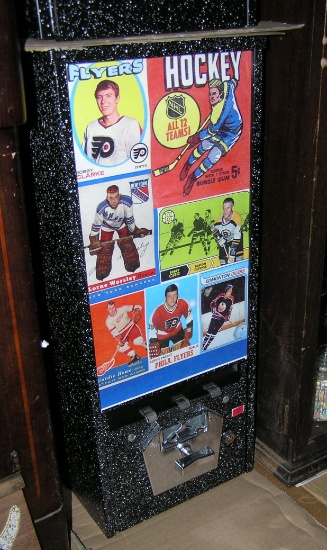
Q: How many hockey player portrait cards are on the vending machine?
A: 6